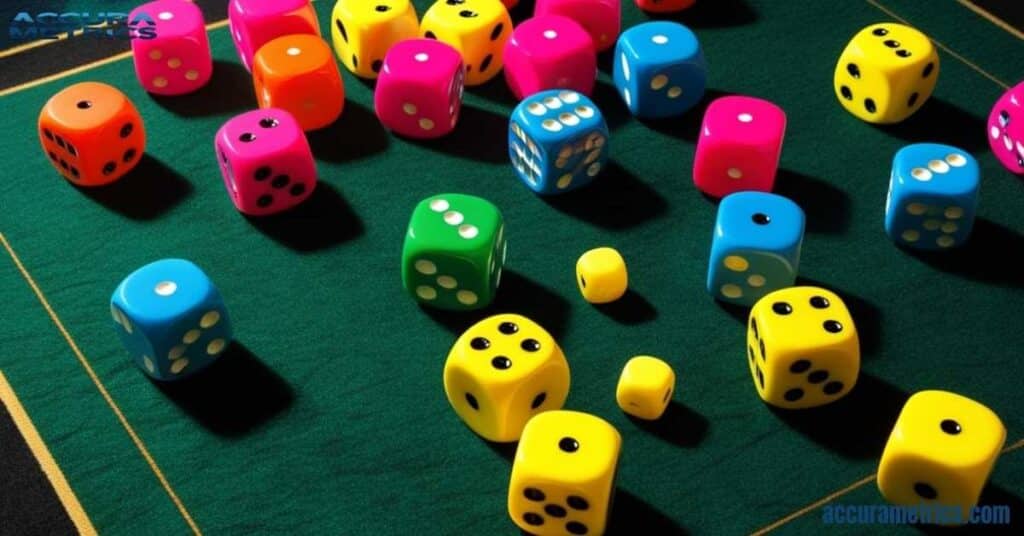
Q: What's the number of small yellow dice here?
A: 2